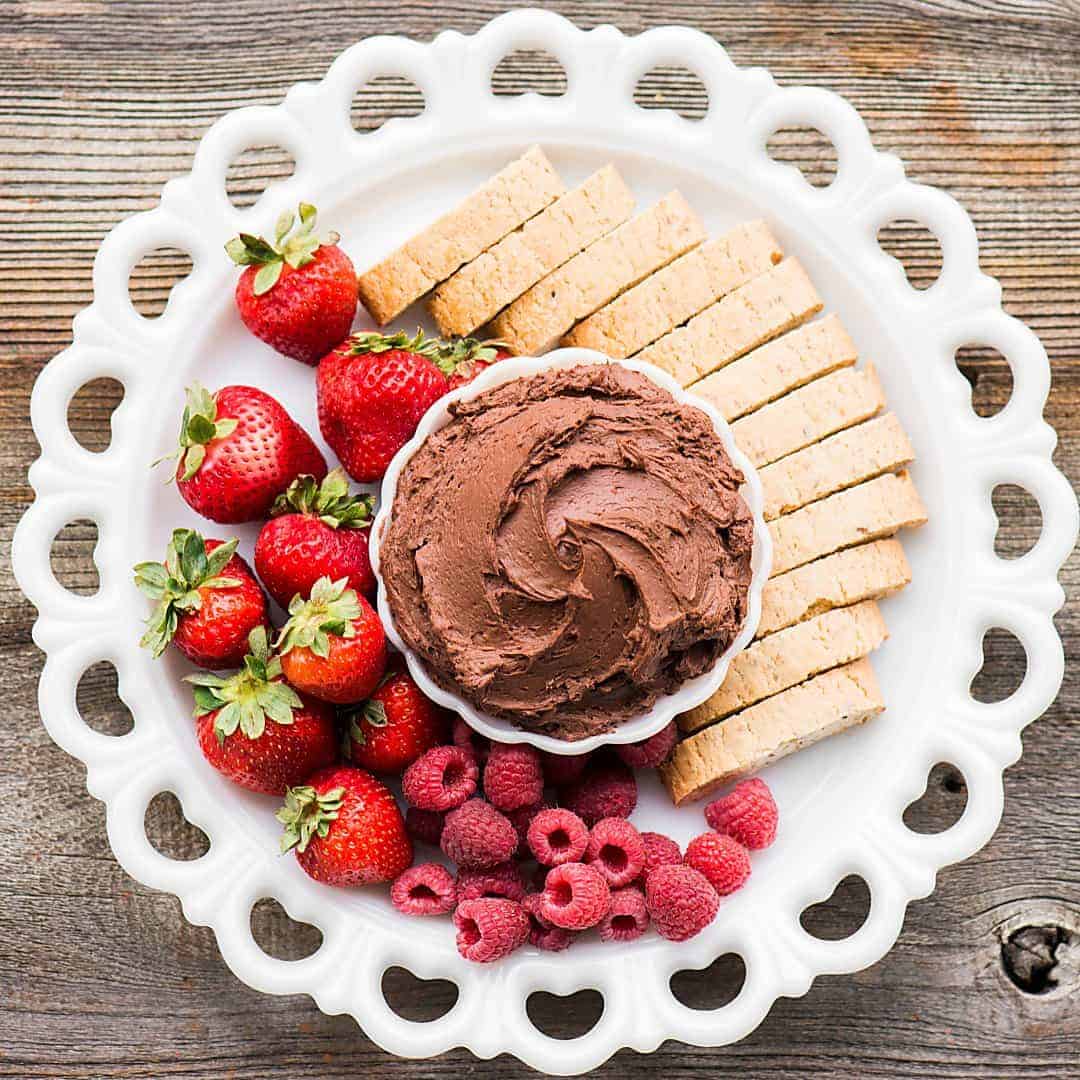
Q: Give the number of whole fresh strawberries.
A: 10